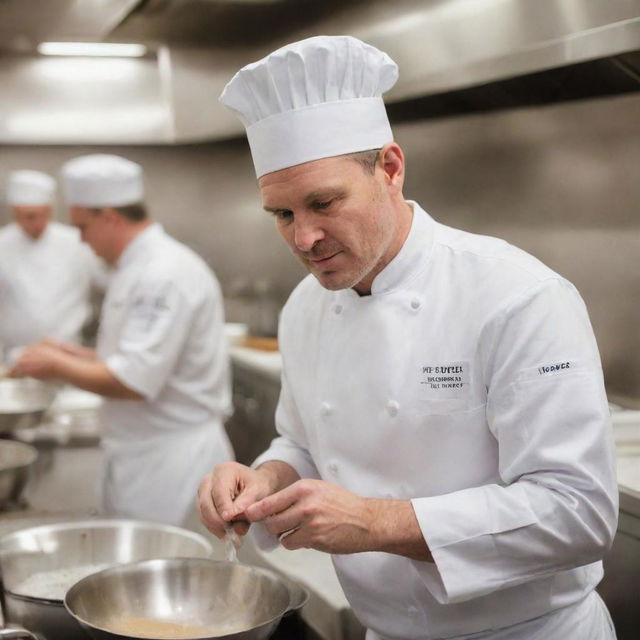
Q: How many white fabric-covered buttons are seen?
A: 5